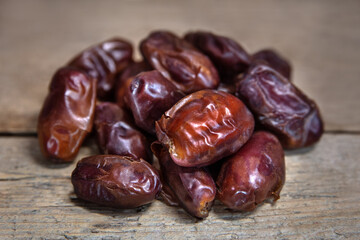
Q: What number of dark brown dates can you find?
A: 13